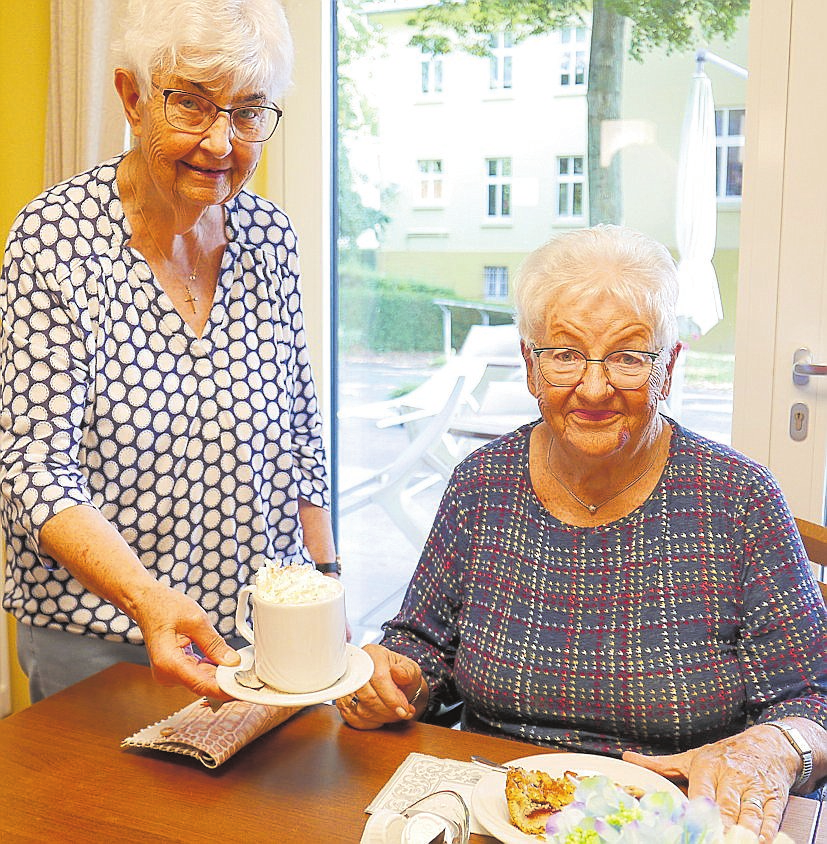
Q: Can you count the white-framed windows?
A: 8